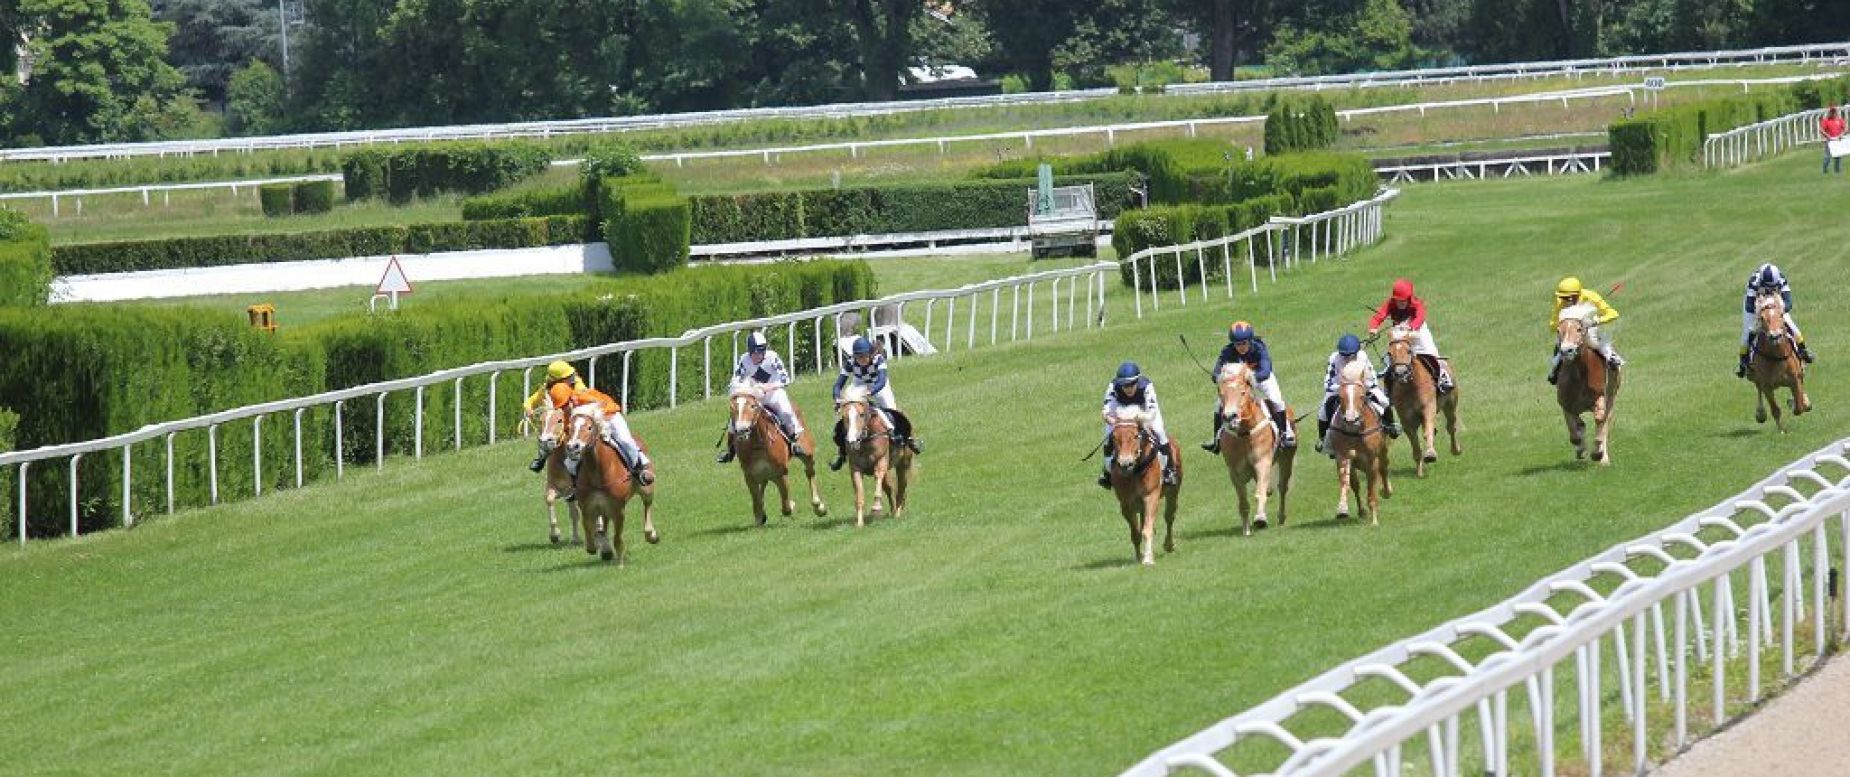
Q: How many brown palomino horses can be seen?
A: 10